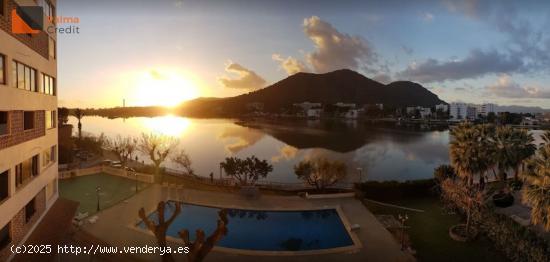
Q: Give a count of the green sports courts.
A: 1